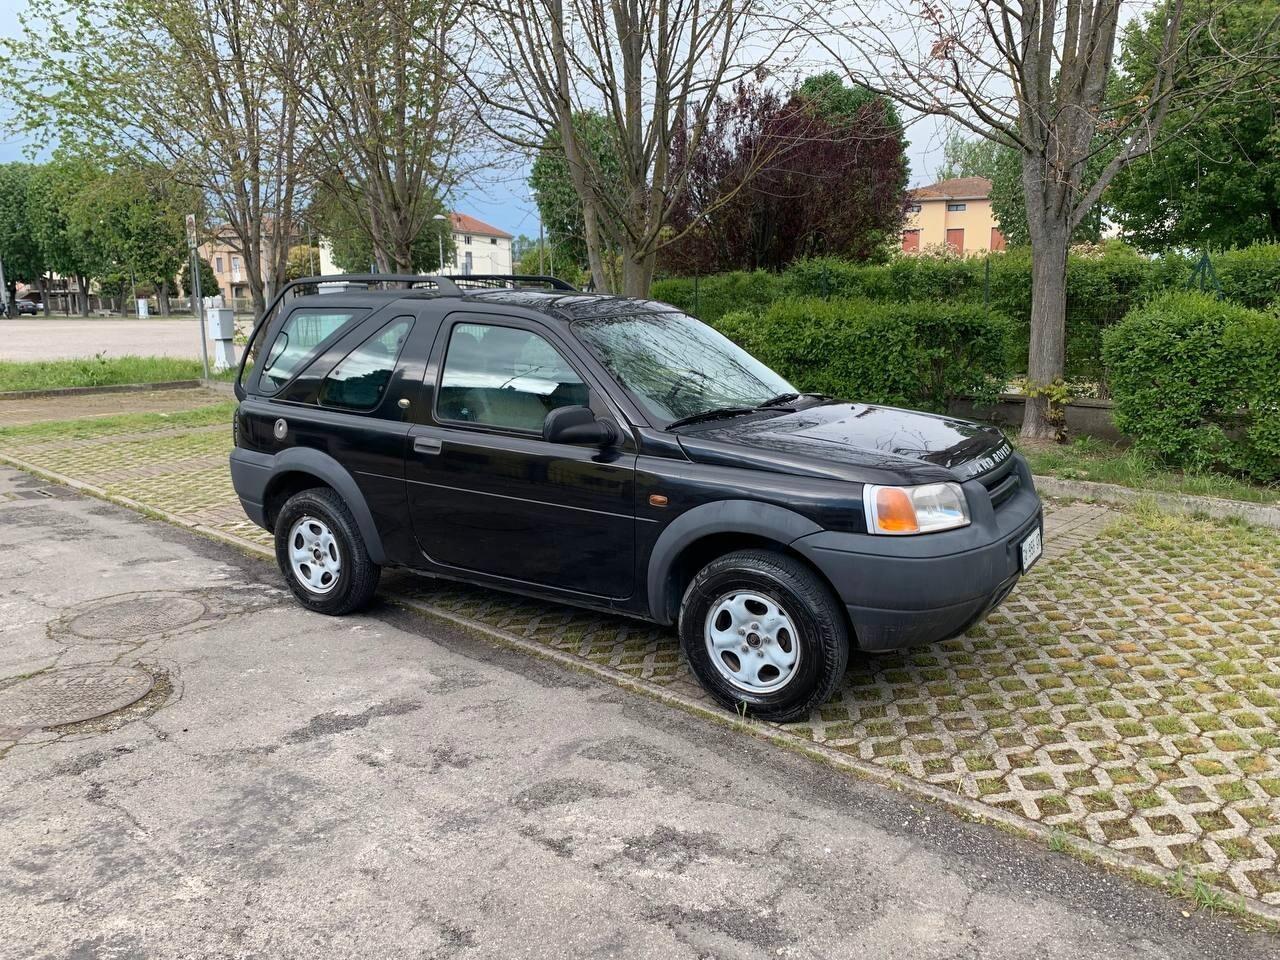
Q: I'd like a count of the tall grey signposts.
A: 1